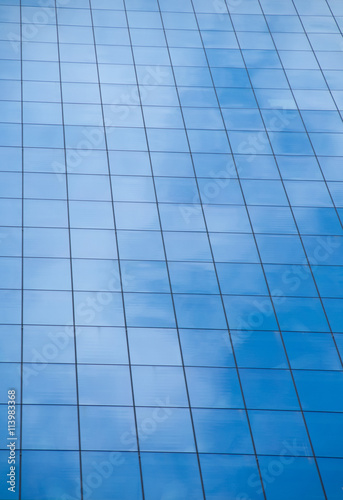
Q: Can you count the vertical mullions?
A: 10